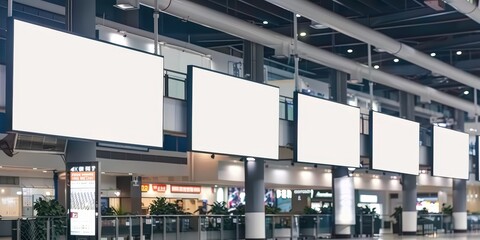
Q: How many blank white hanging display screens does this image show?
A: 5